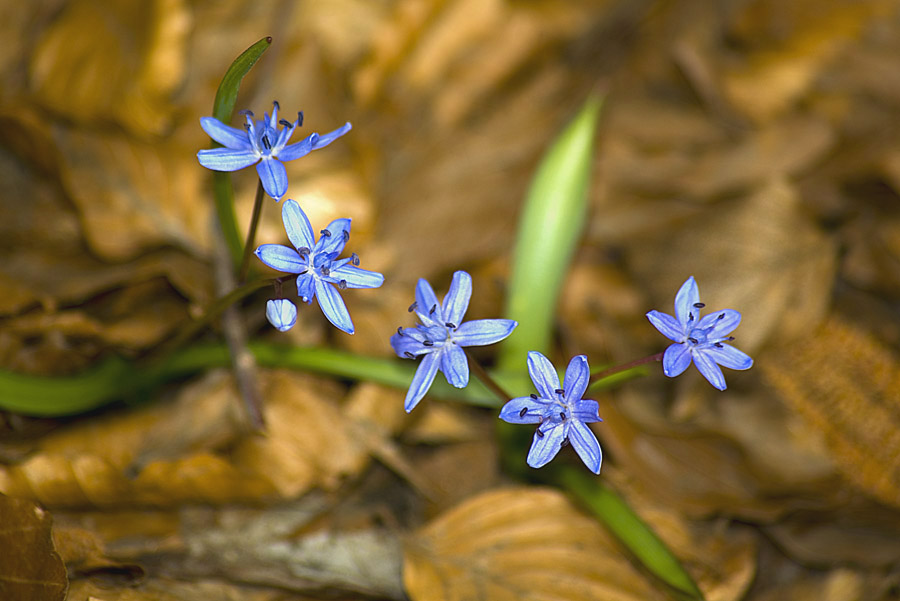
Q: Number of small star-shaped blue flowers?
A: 5